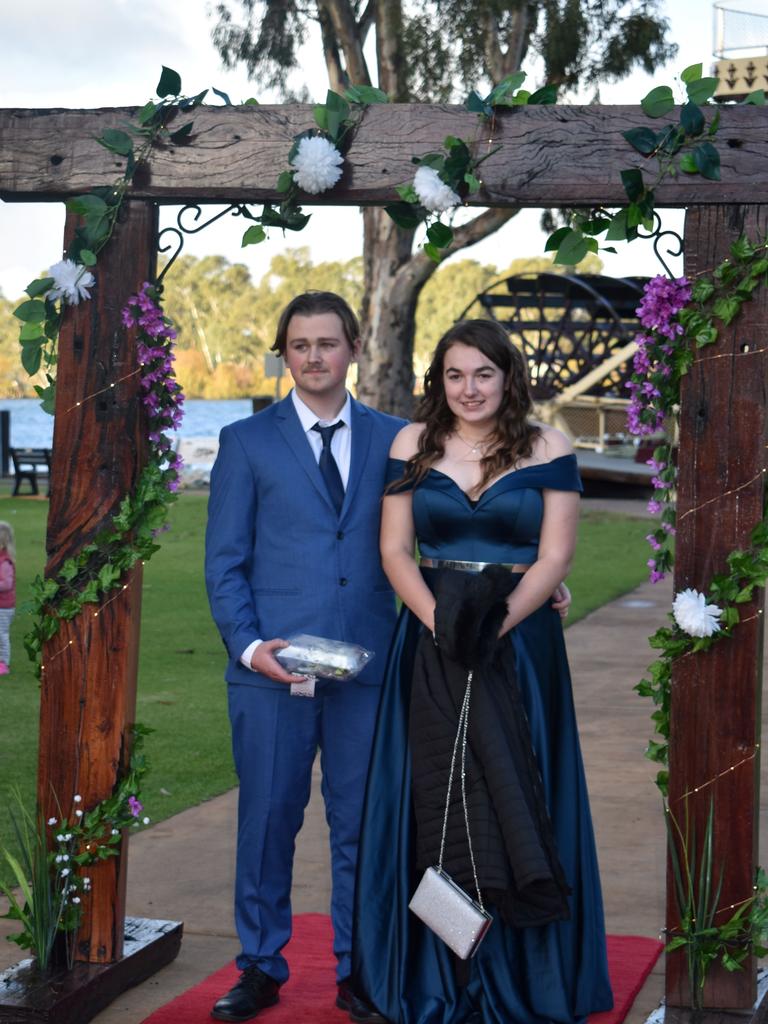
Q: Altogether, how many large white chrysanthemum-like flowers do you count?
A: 4